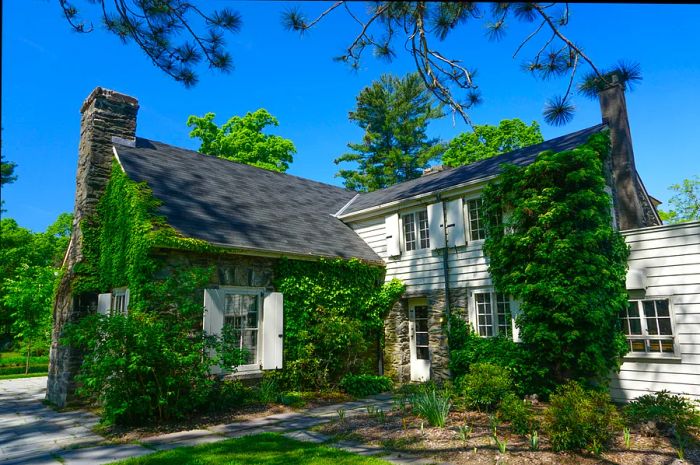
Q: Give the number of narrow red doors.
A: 0